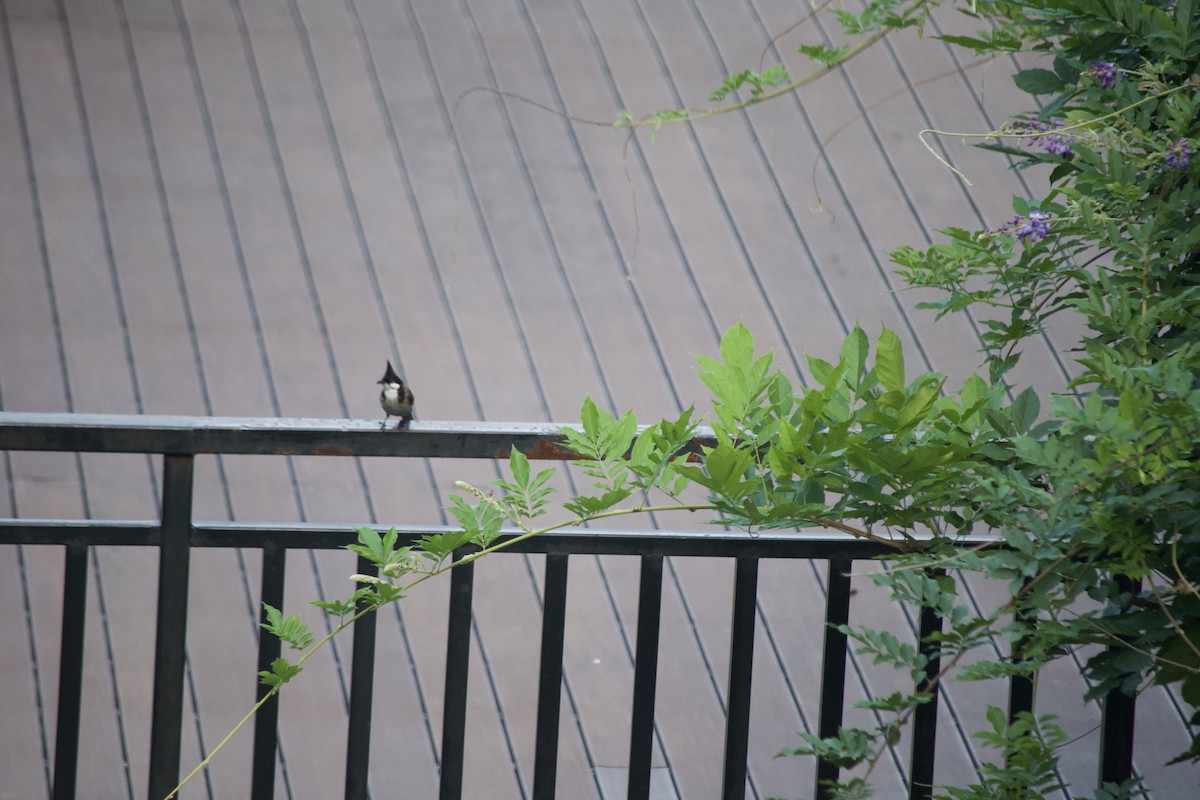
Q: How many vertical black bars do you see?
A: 12